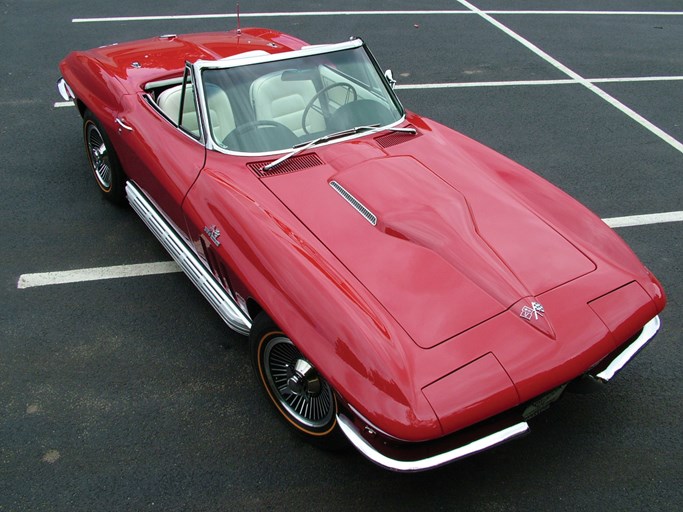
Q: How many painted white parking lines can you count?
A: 4